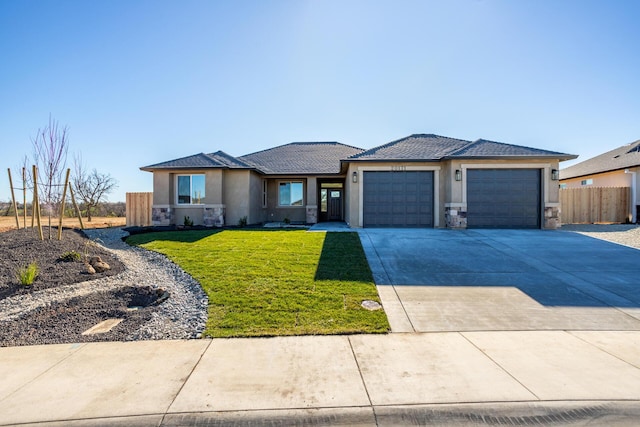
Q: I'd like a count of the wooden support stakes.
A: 6